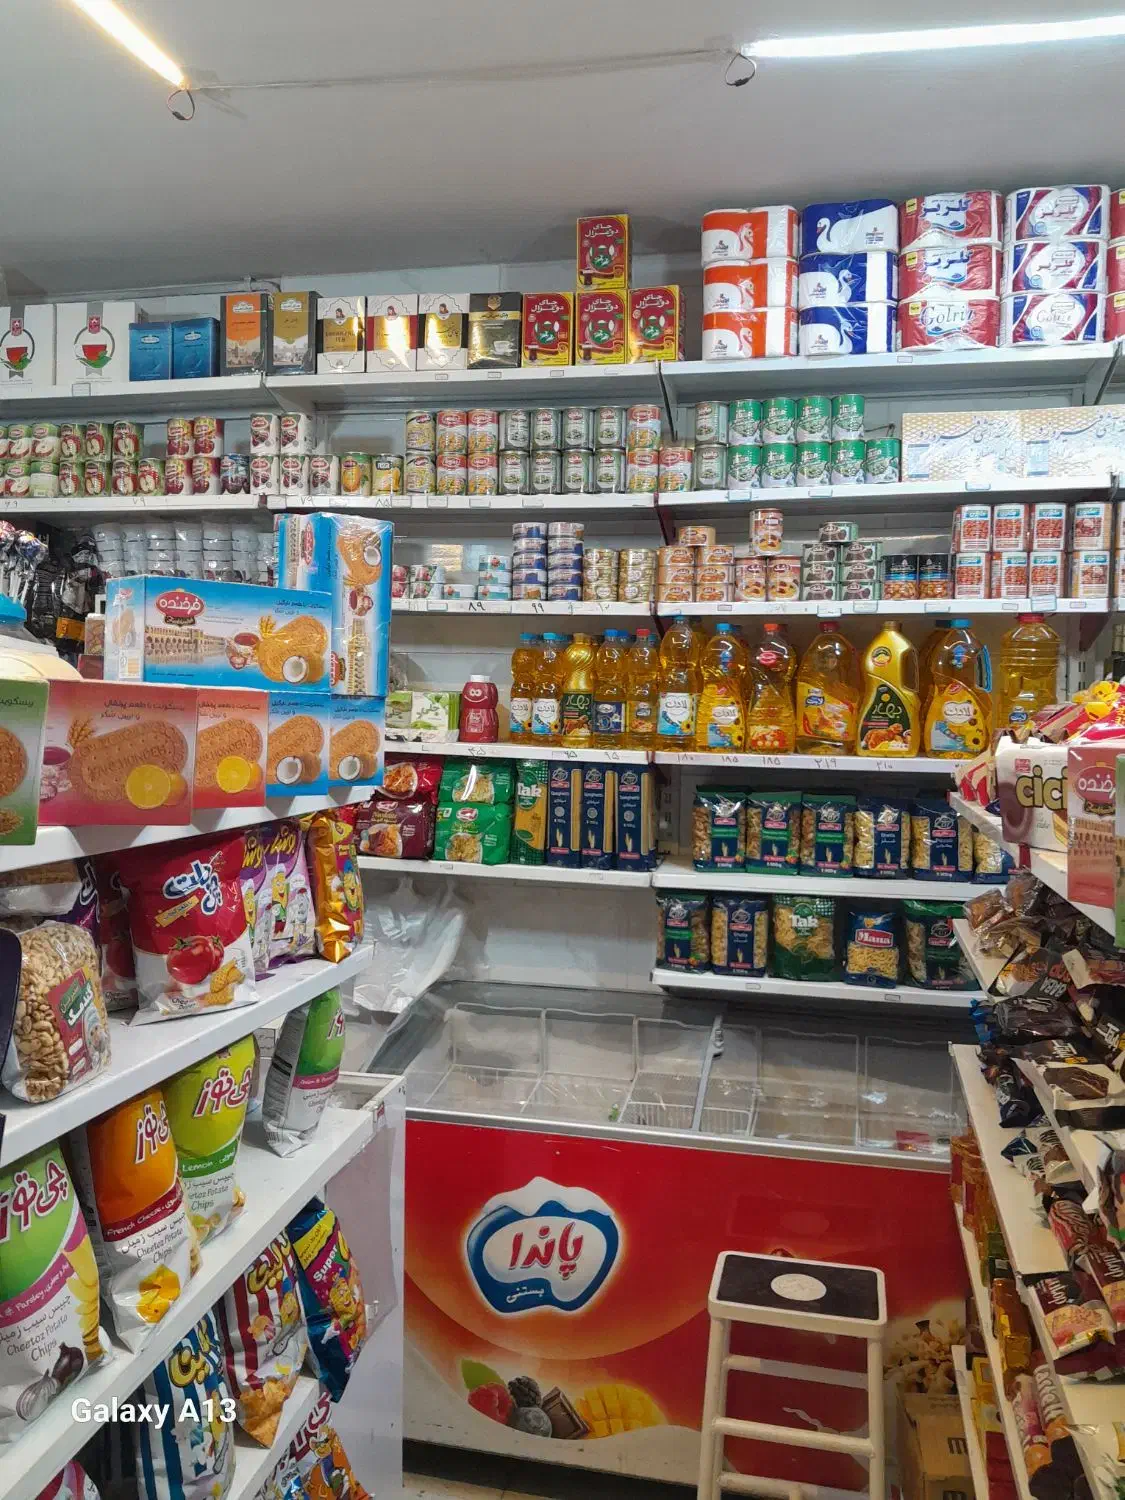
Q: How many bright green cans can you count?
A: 9